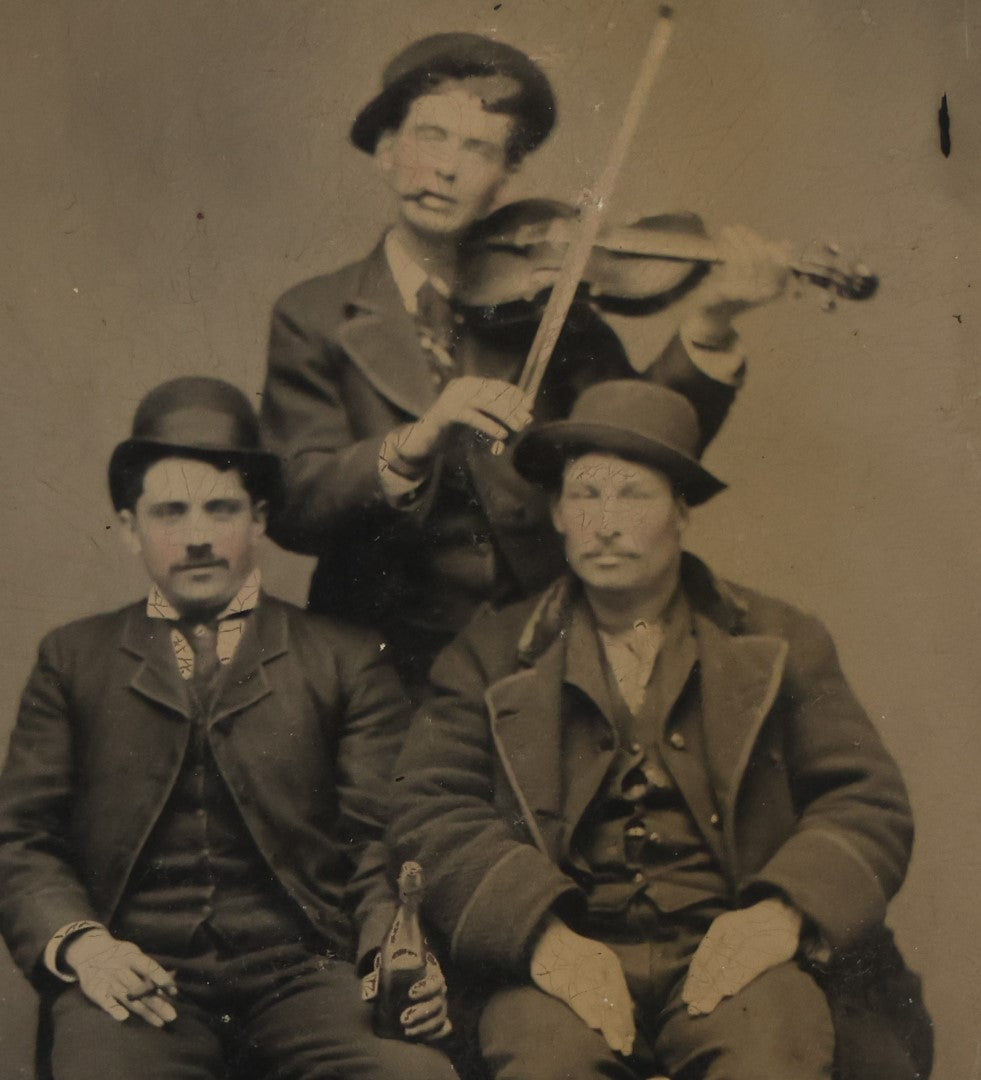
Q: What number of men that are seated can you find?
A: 2